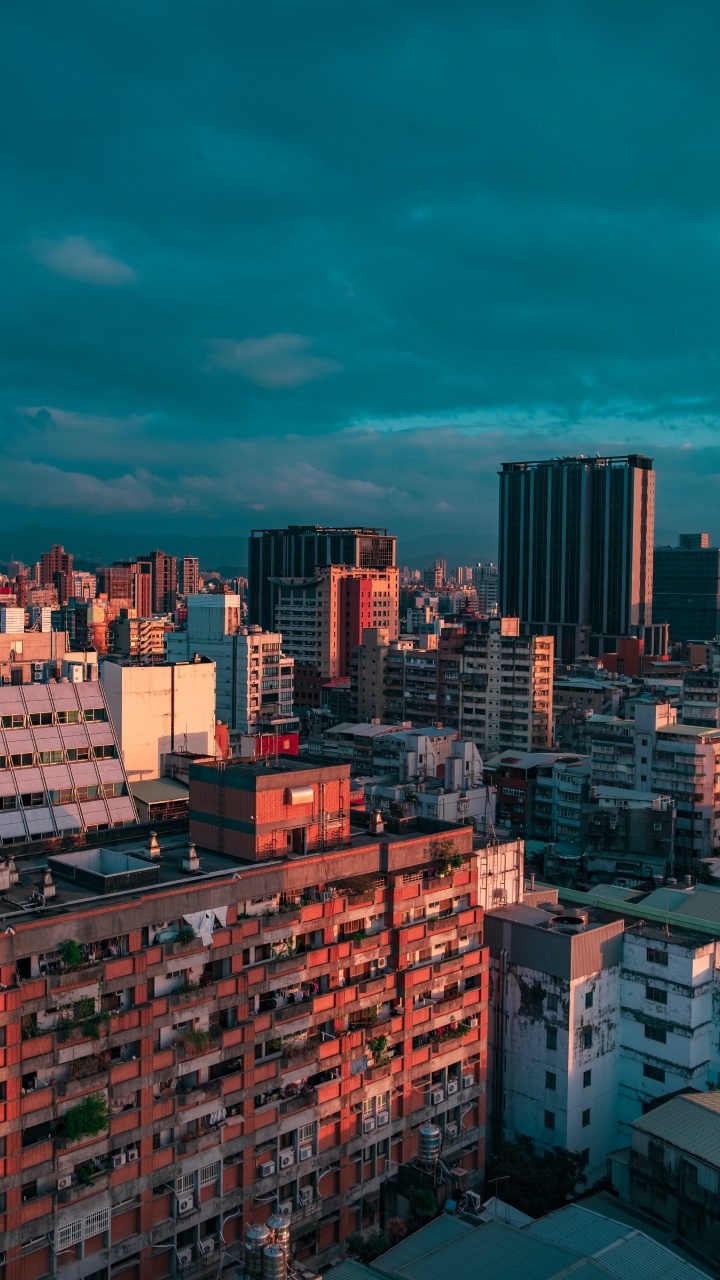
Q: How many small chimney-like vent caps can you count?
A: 5